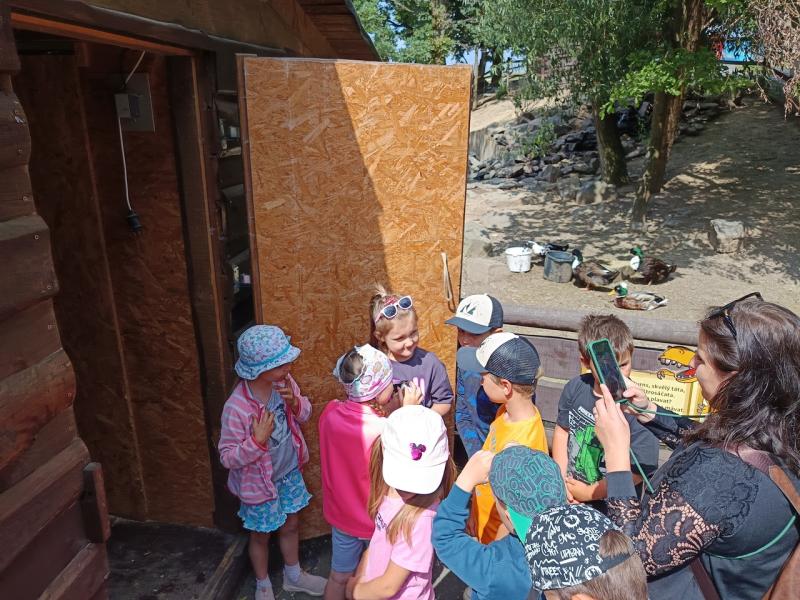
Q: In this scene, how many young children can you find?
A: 9